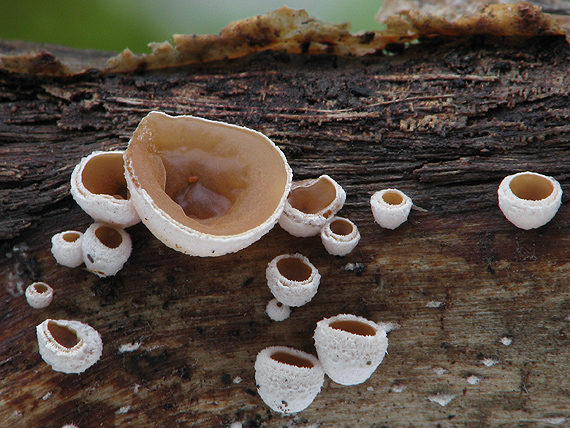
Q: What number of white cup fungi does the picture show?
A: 14